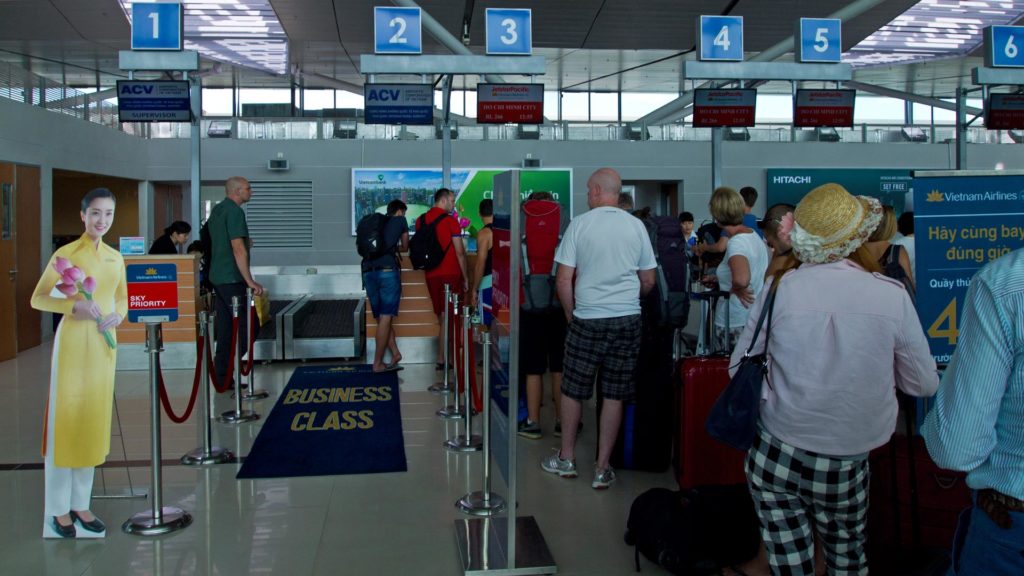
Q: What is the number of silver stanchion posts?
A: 8